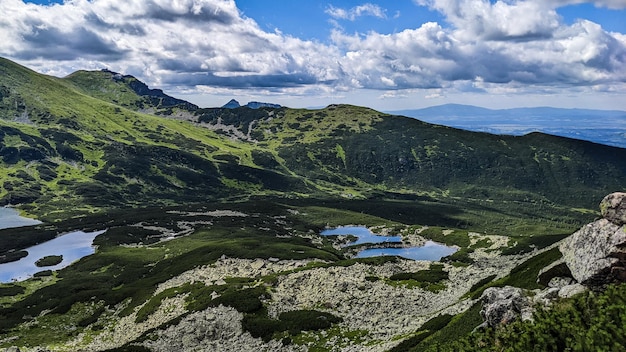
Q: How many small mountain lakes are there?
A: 4